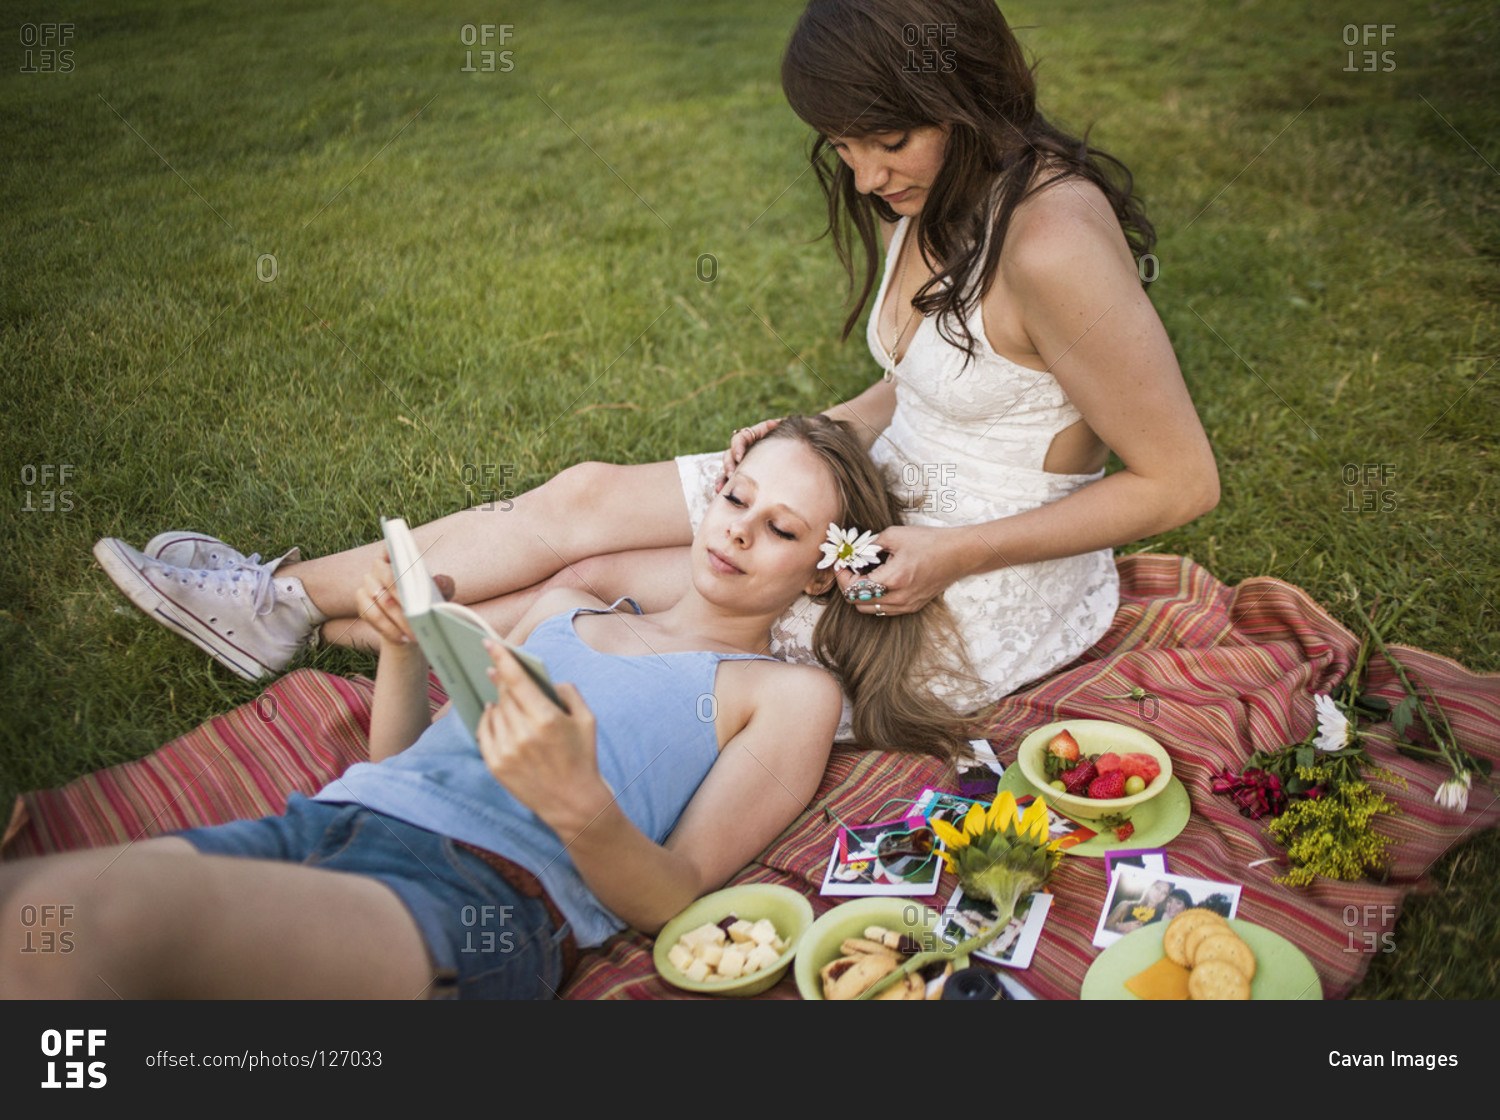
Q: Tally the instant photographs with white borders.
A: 3